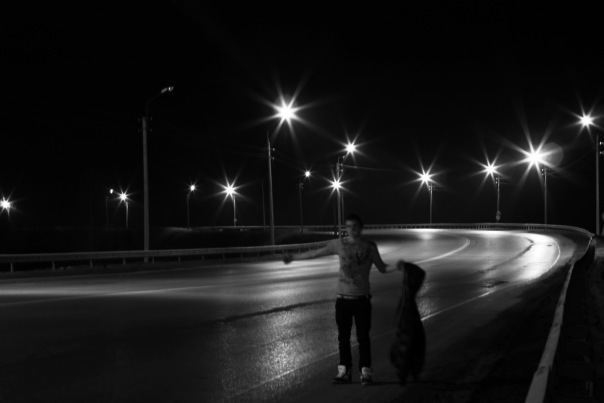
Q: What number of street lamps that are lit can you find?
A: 13